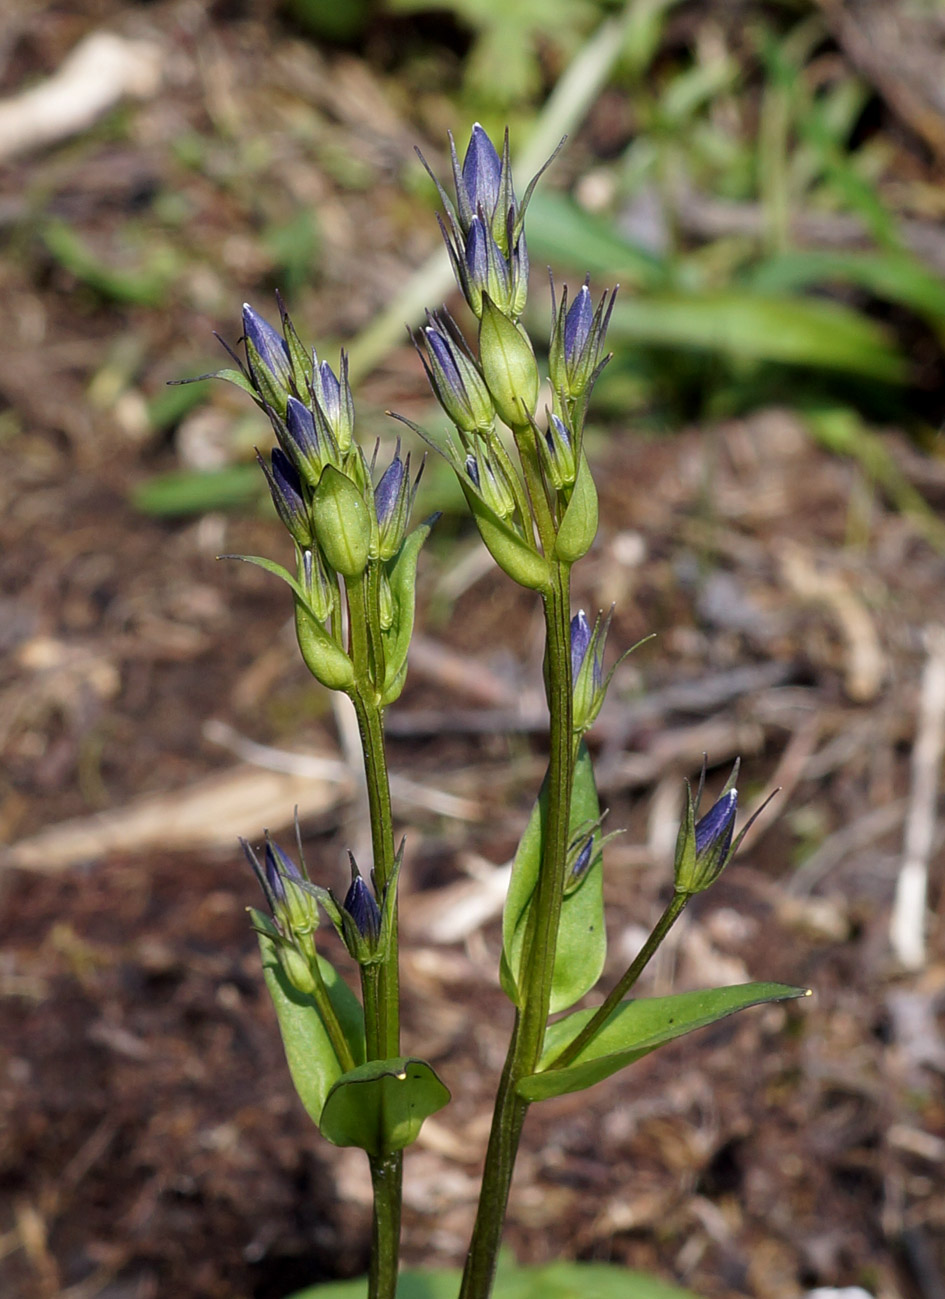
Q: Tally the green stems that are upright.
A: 2